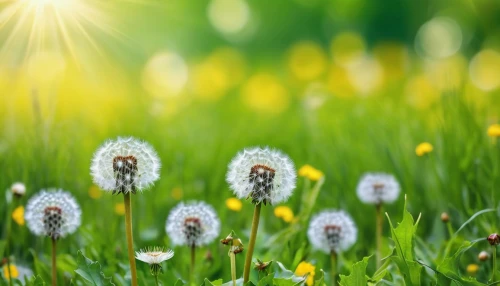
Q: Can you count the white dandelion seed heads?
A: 6